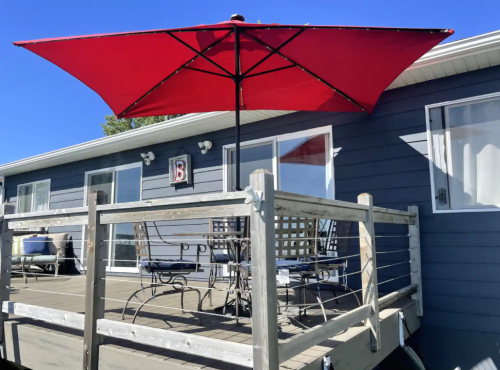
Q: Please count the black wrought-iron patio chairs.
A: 4